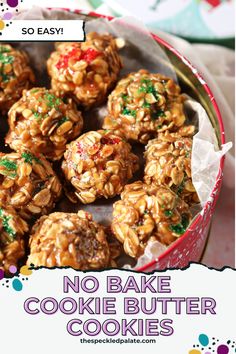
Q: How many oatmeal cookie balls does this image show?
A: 10